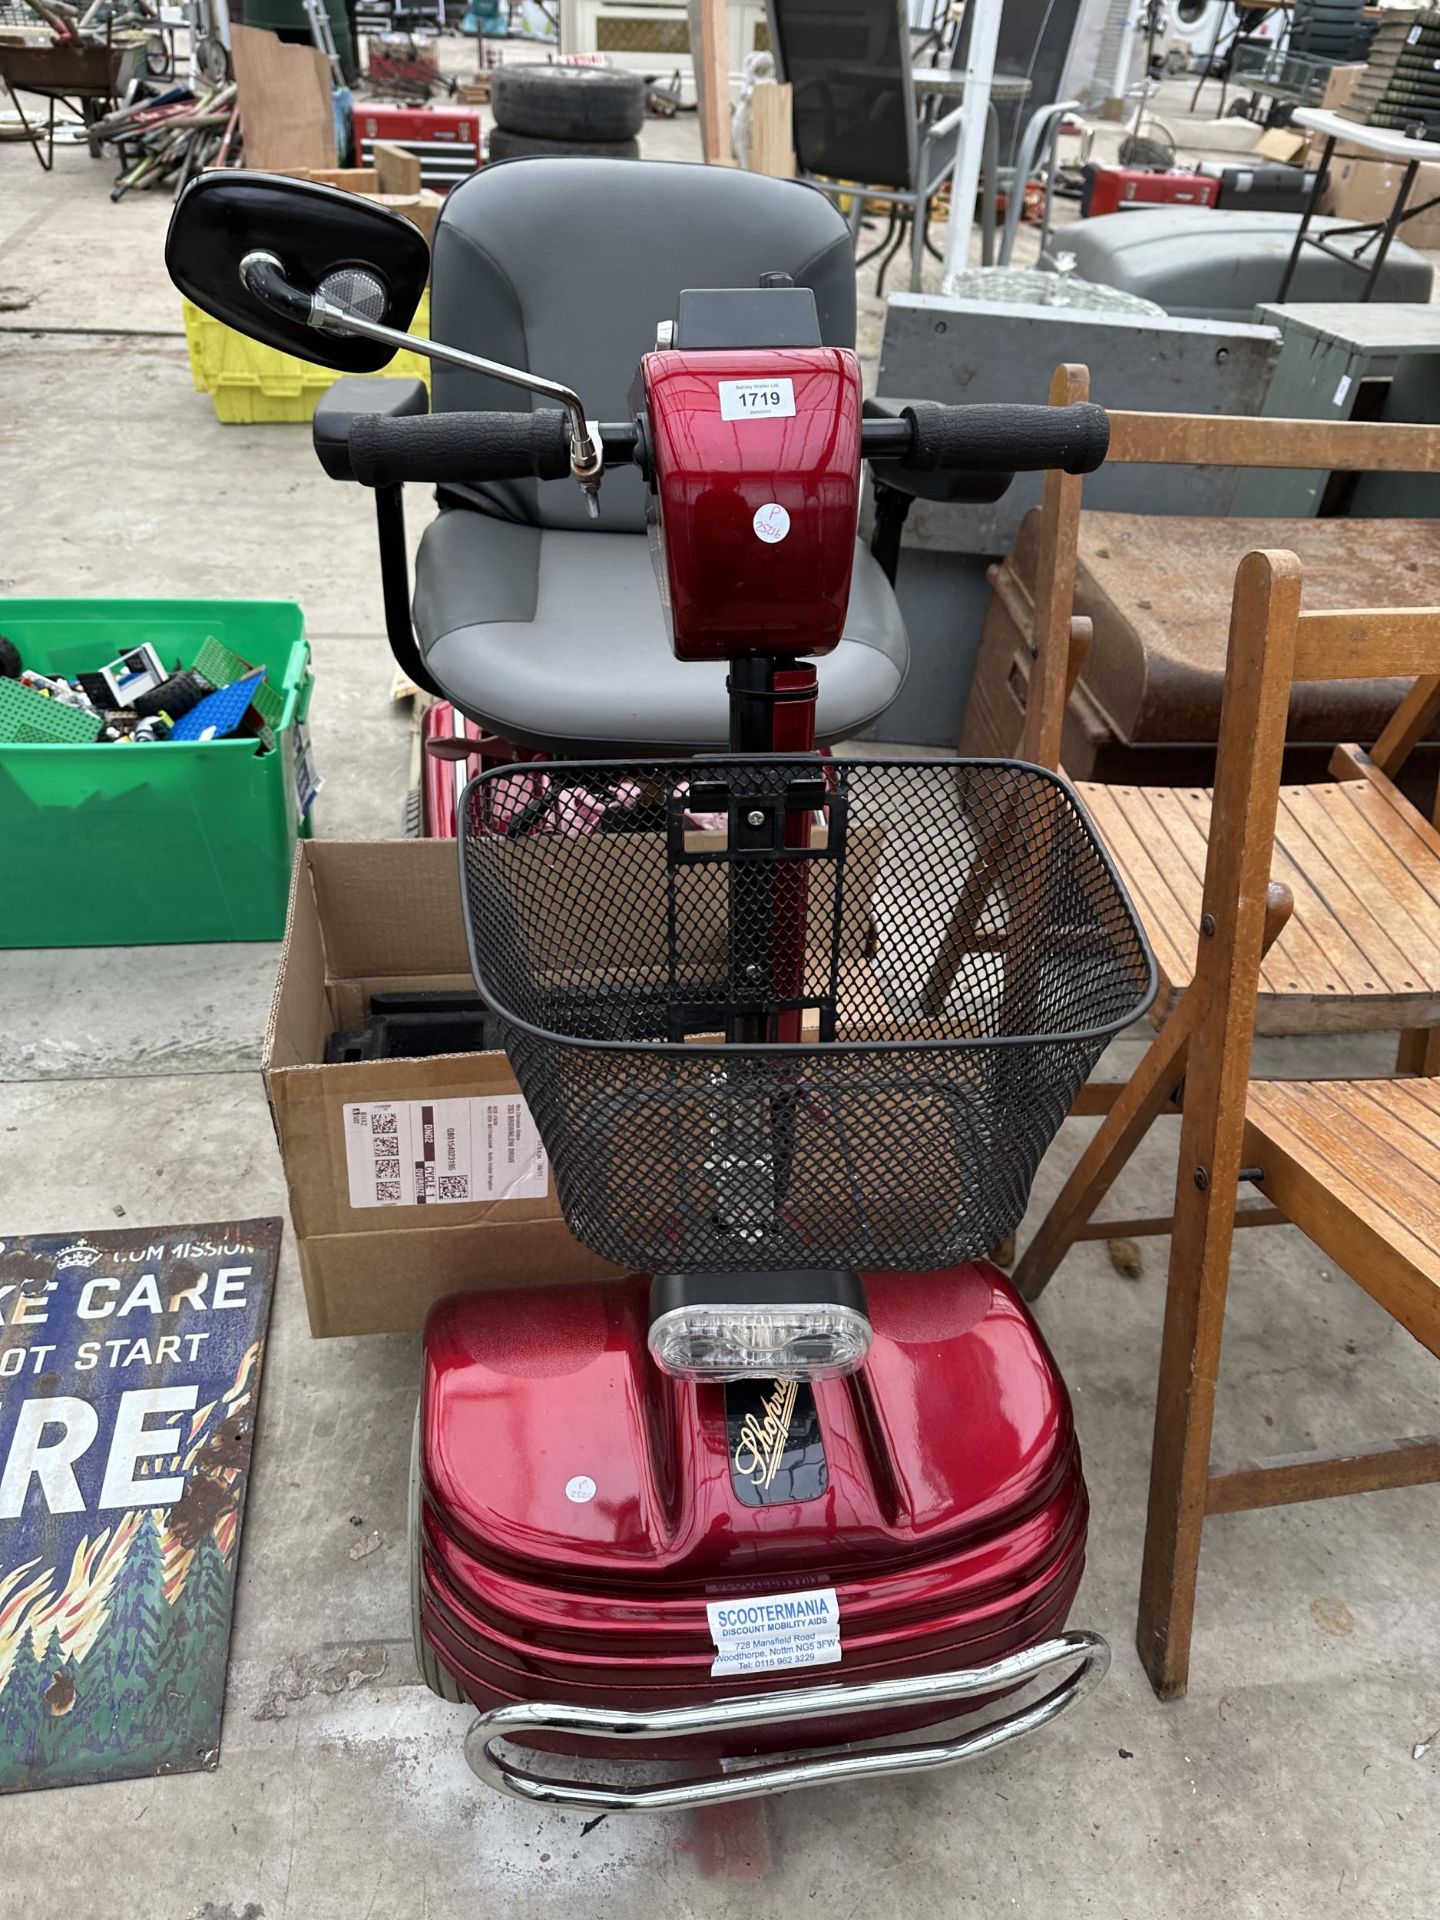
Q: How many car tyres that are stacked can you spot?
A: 2